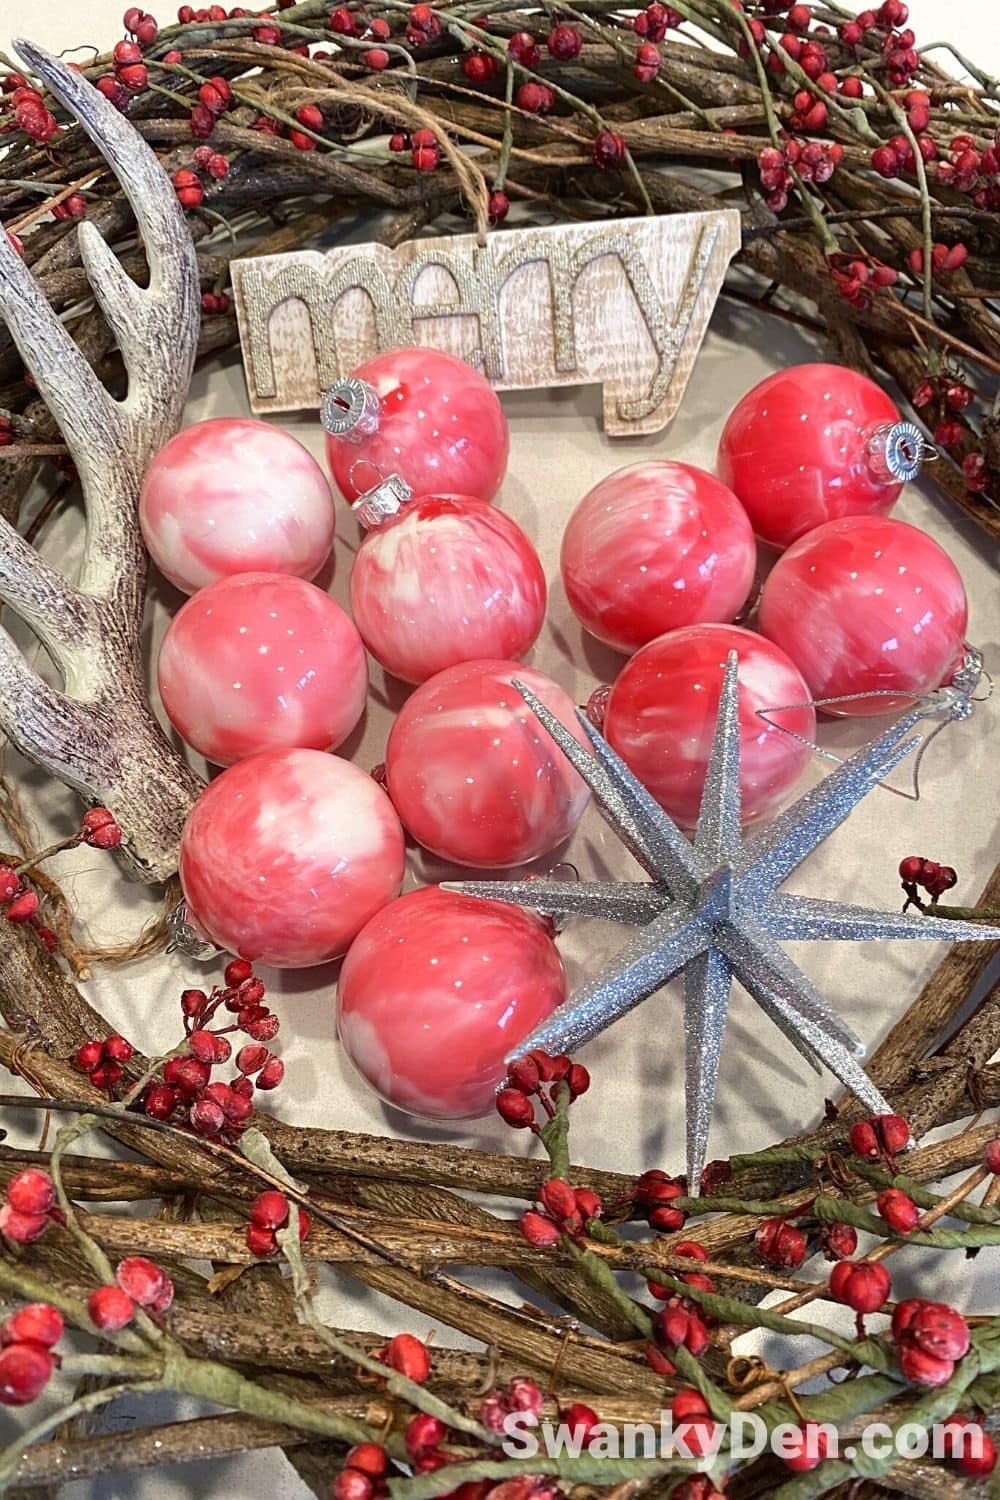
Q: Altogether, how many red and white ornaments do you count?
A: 11